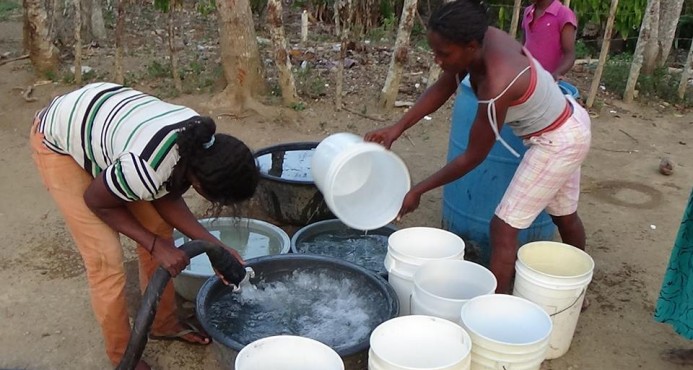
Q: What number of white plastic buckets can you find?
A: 7